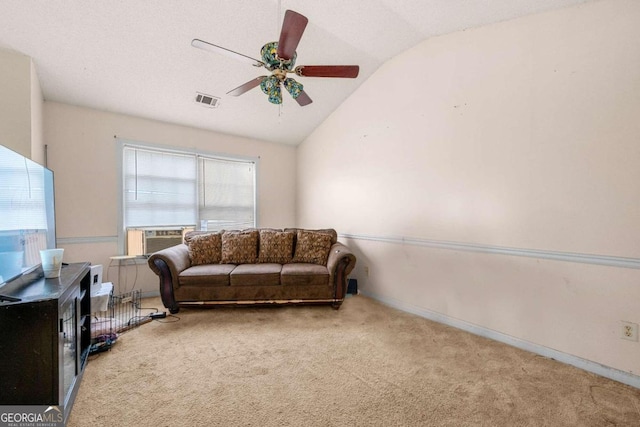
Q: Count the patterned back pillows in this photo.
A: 4